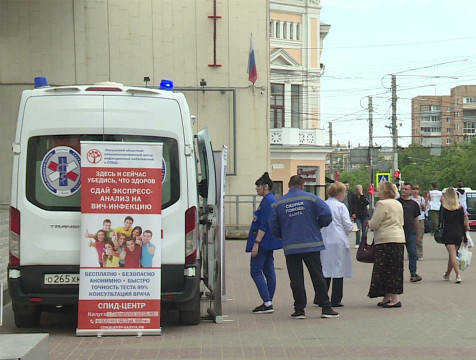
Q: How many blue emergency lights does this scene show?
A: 2